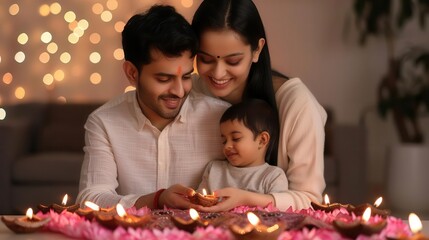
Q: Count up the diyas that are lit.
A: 11